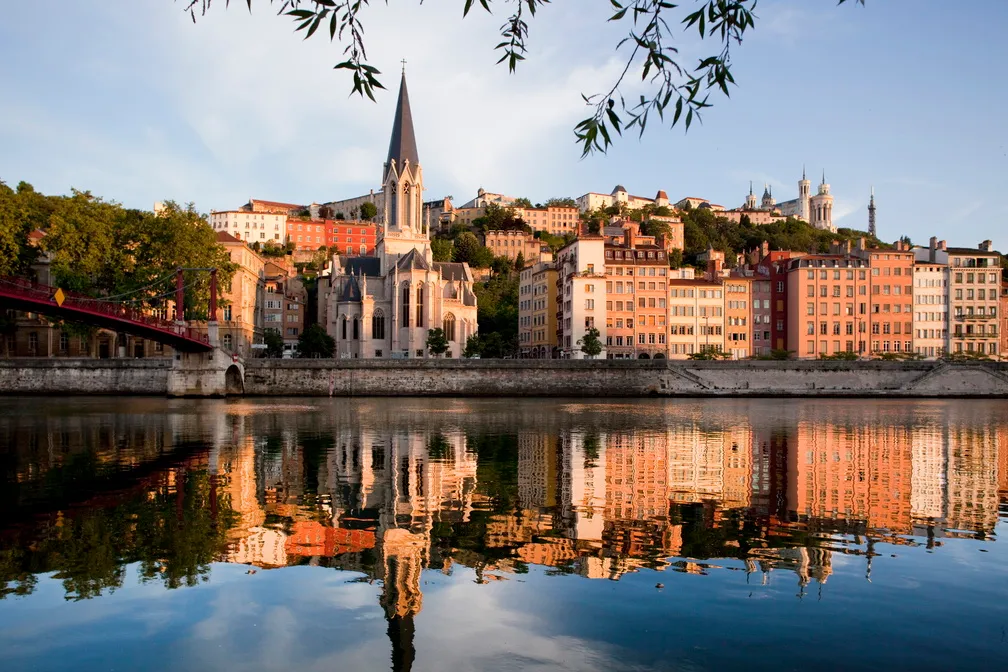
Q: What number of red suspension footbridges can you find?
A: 1